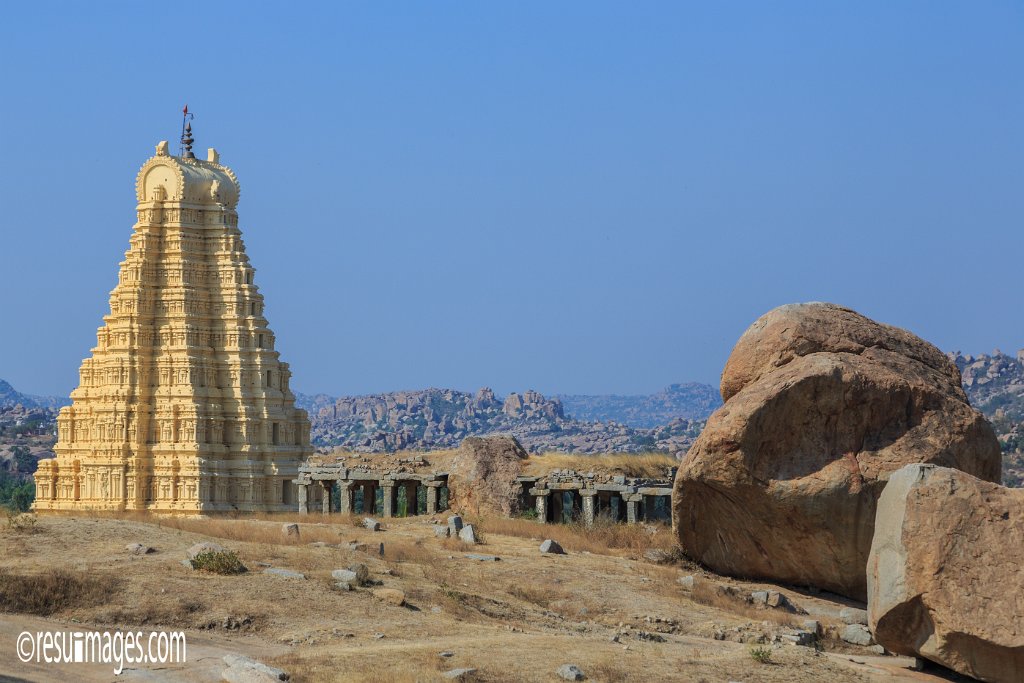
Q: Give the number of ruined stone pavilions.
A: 2